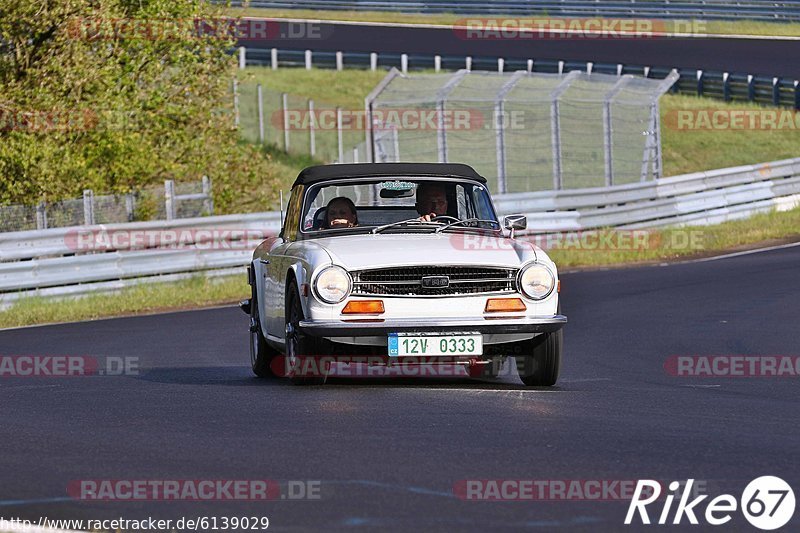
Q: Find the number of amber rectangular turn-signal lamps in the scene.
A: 2